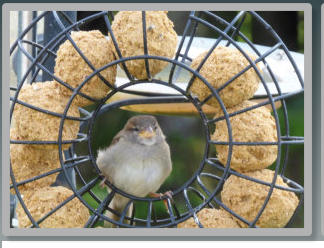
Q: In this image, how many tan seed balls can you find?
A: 9